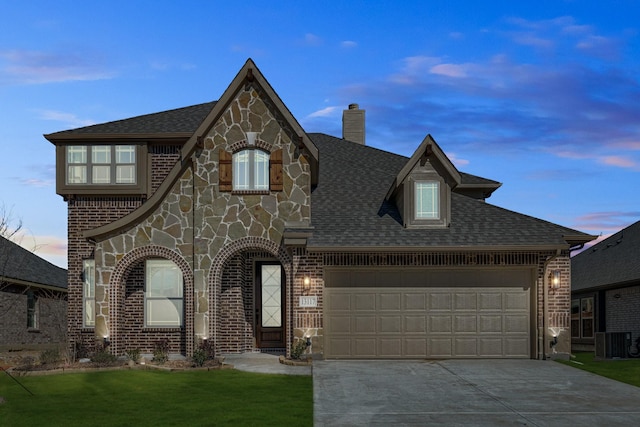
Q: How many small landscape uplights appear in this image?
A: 4